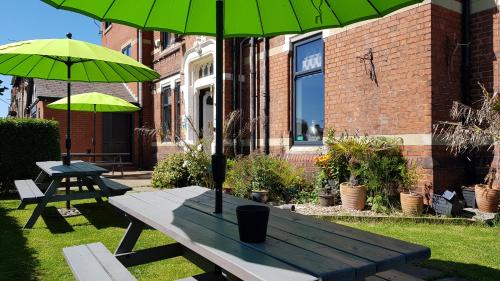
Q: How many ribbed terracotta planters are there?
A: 3